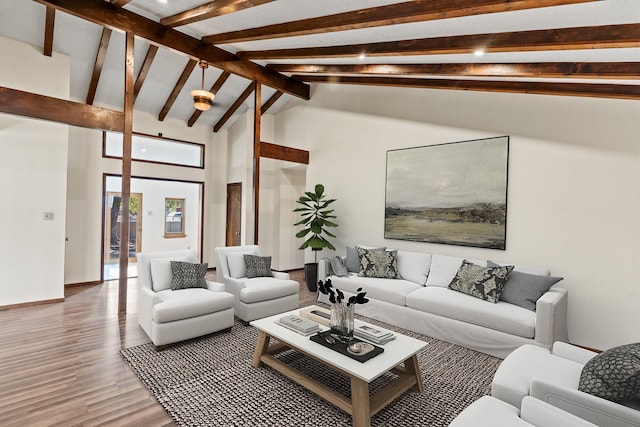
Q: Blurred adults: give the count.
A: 0